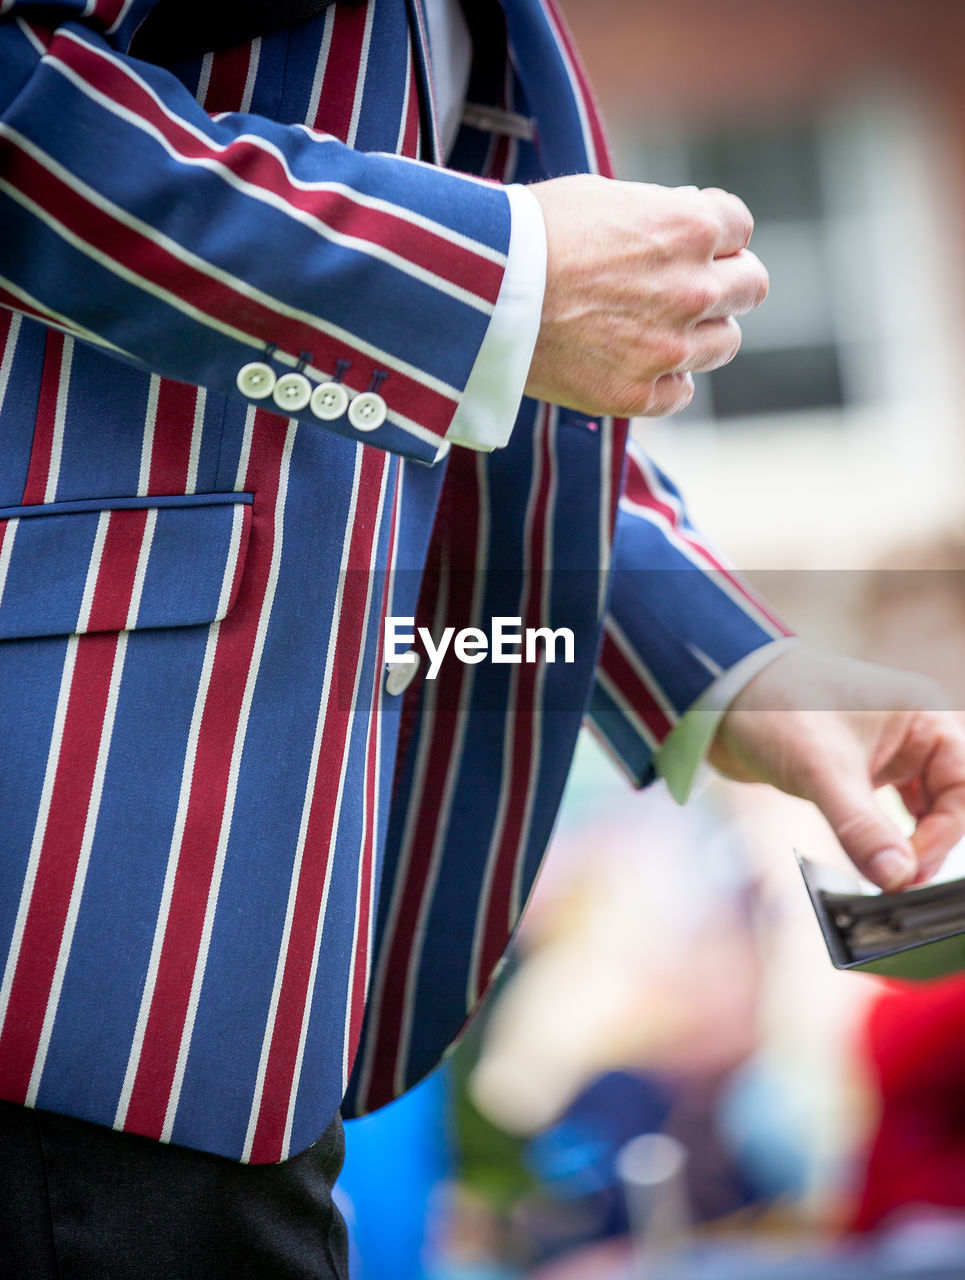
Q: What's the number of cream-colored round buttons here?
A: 5